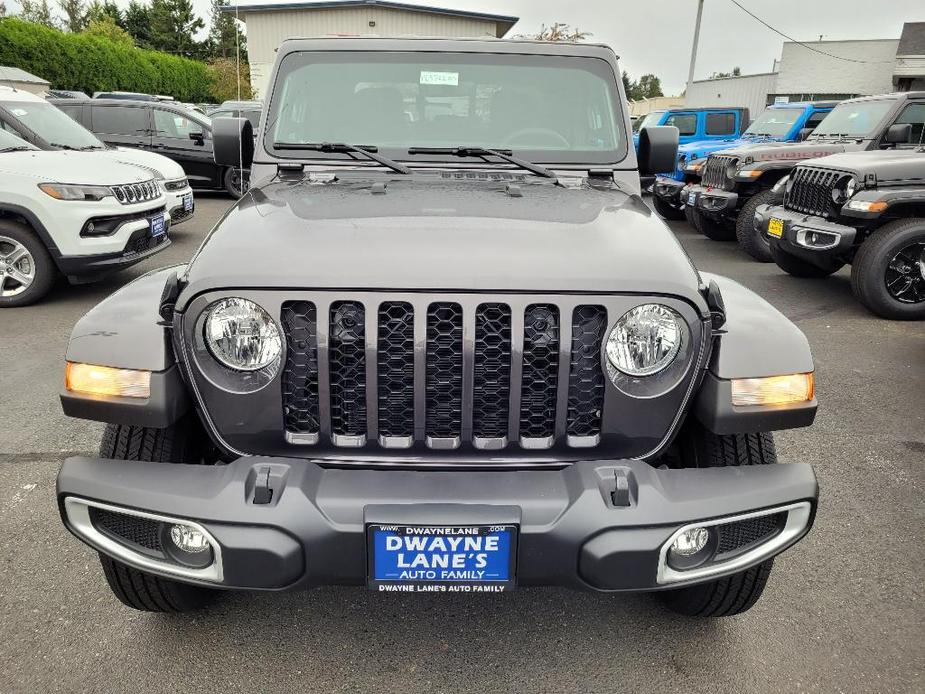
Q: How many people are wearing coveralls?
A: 0